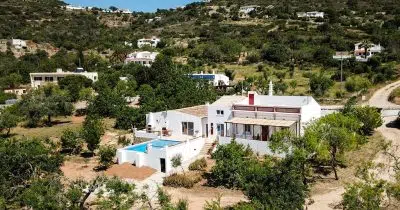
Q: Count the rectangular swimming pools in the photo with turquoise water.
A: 1